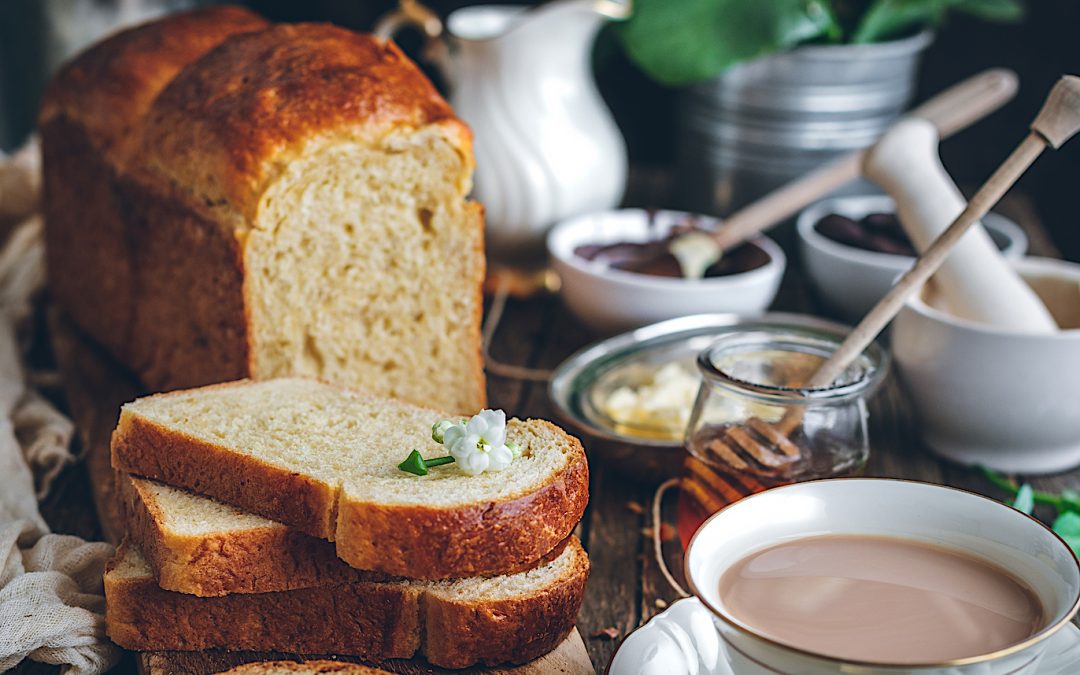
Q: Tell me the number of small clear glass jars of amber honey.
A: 1